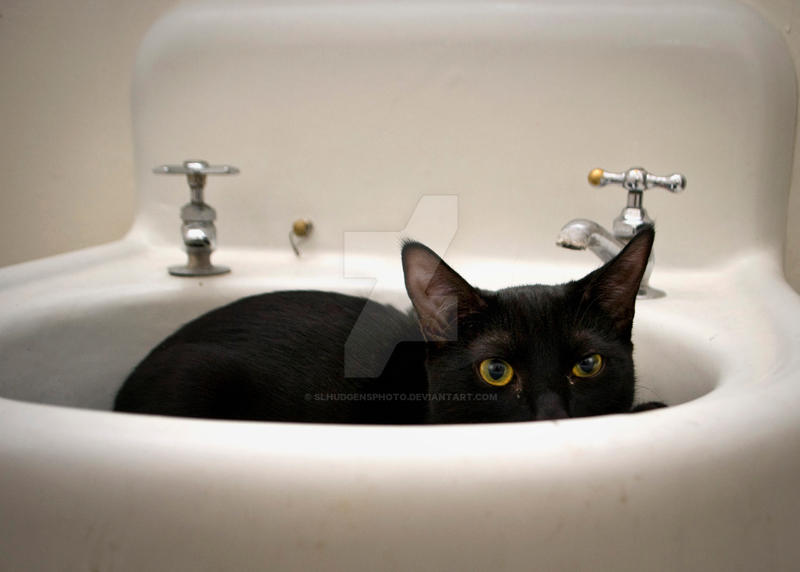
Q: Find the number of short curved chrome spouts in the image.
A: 1